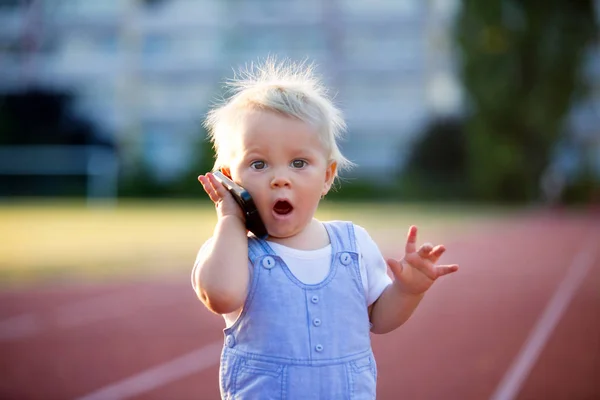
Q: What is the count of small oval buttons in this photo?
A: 3